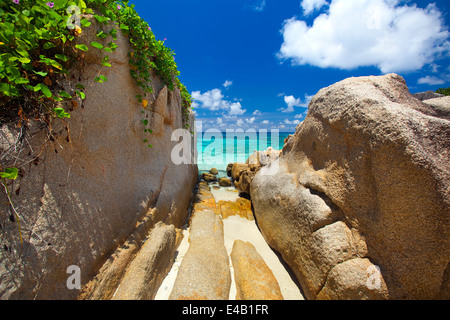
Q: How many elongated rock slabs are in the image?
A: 3